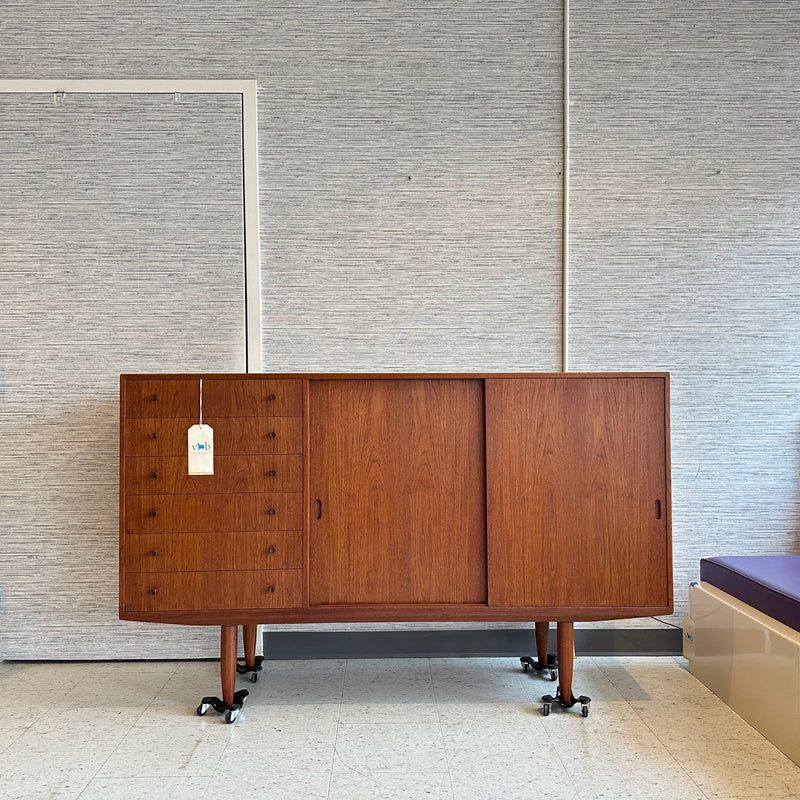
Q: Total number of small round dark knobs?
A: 12